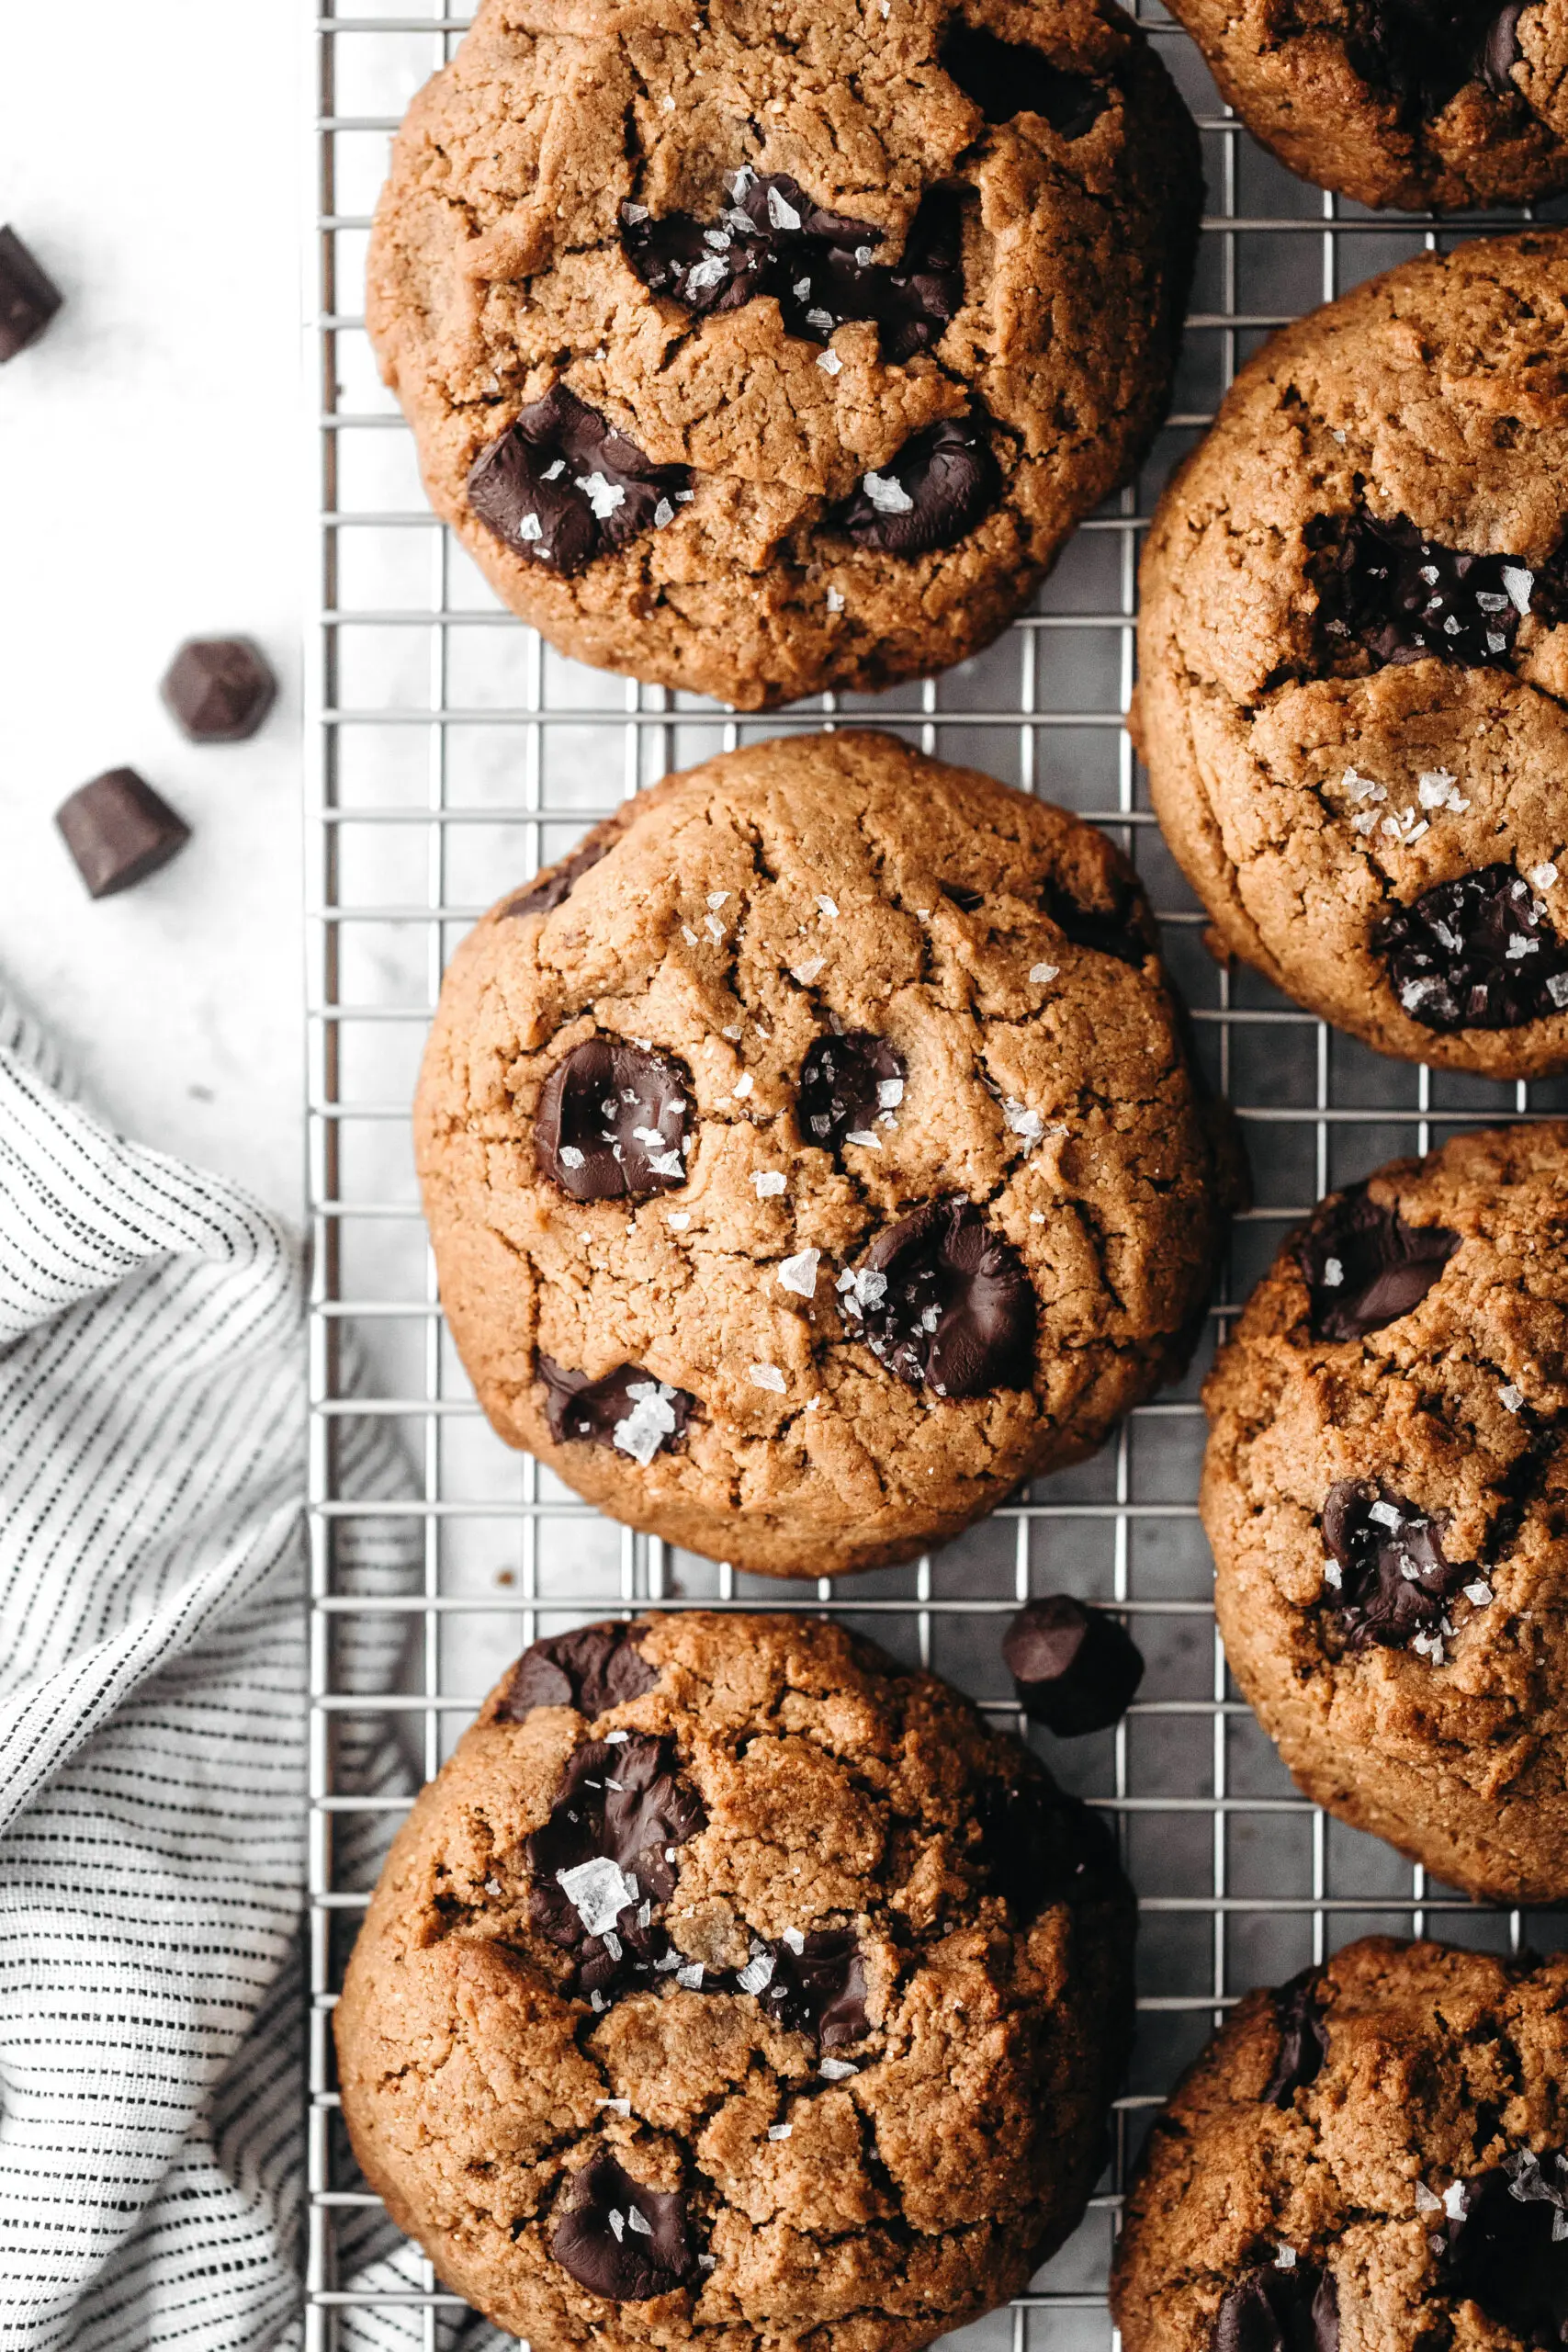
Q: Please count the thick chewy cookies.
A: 7